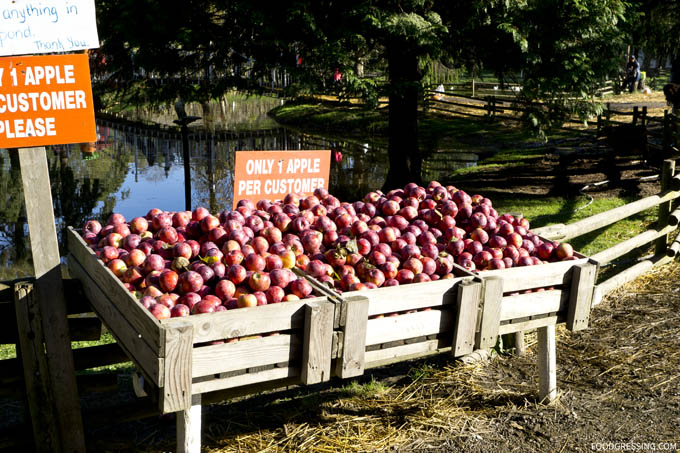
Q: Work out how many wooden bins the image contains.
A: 3